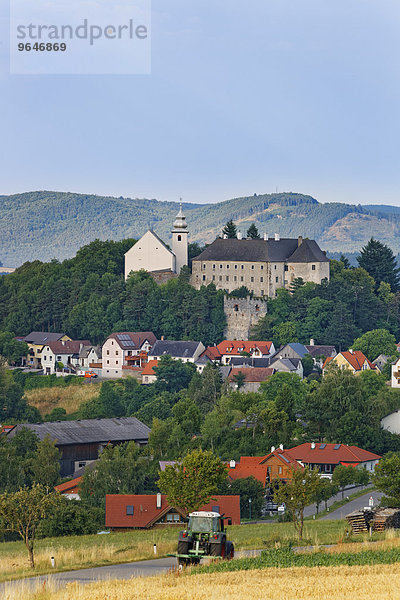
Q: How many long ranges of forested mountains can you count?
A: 1